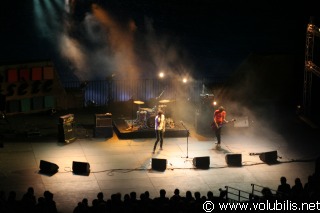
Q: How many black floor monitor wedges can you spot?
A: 6